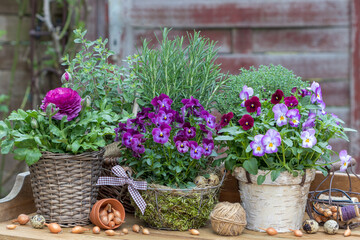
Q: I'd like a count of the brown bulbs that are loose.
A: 13